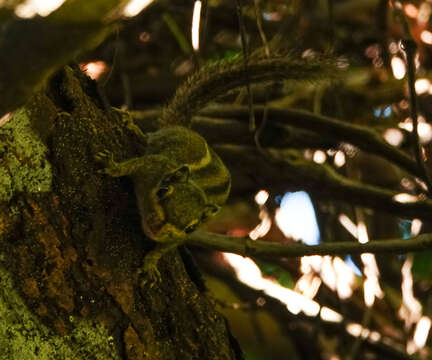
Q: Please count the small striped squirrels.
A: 1